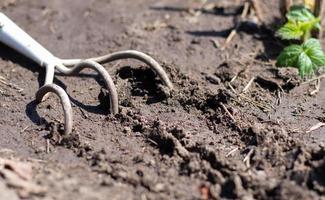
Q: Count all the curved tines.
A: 3